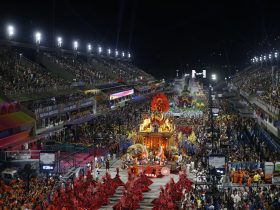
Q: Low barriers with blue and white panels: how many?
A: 0